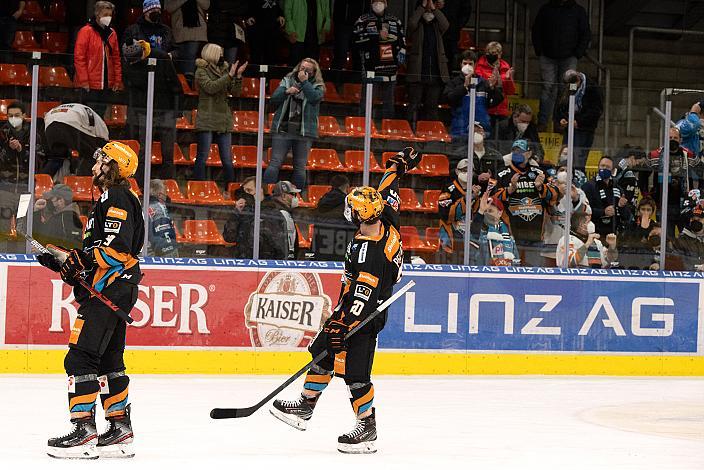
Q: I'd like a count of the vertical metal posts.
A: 7